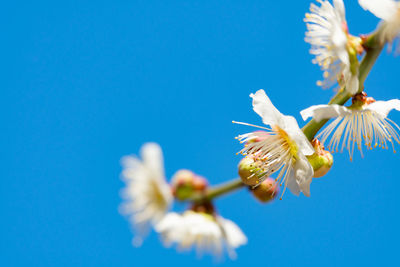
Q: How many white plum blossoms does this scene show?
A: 6